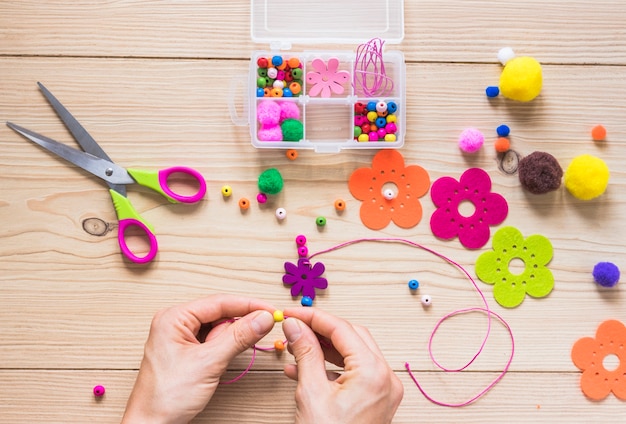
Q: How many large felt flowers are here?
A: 4